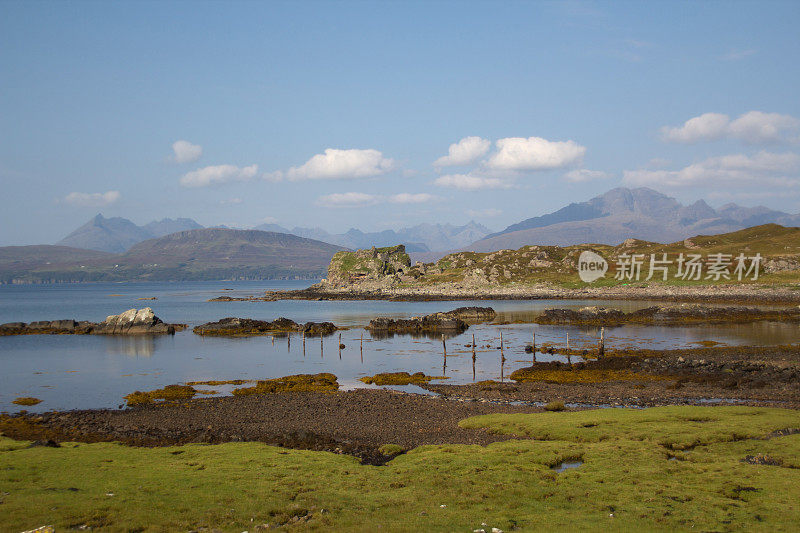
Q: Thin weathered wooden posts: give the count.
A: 12